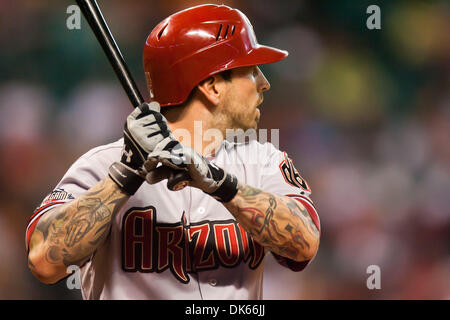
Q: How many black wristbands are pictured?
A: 2